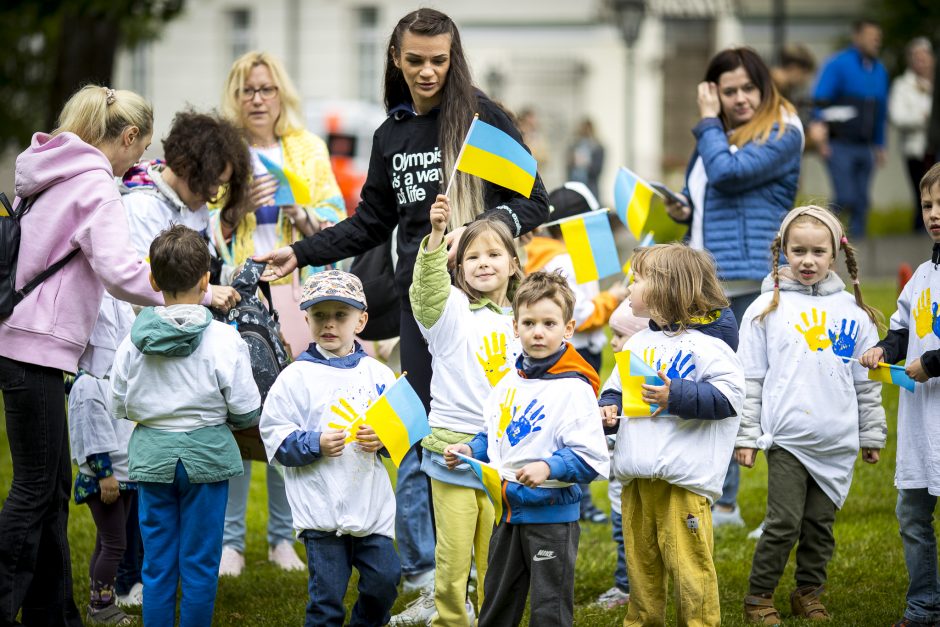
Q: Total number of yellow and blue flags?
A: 9